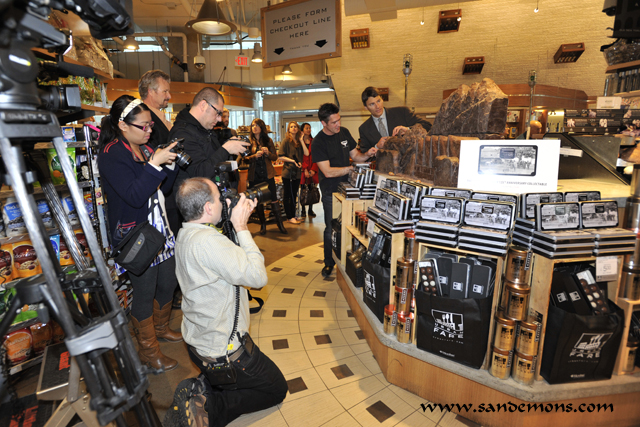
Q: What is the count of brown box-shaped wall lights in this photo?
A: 5